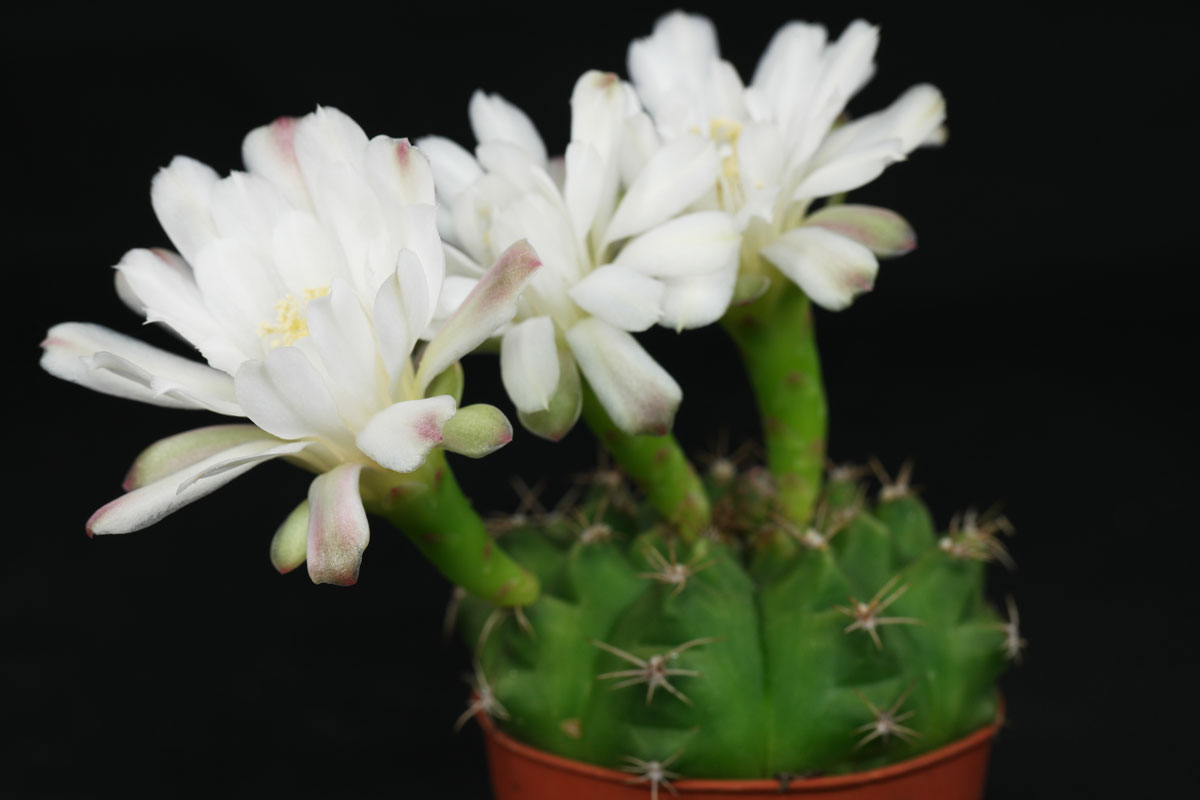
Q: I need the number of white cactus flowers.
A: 3